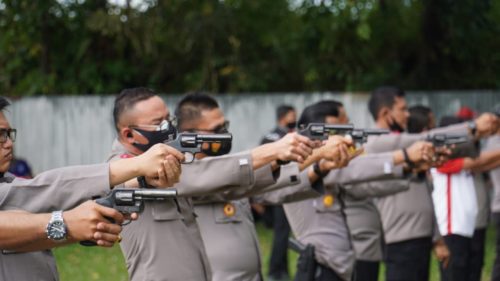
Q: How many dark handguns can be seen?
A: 5